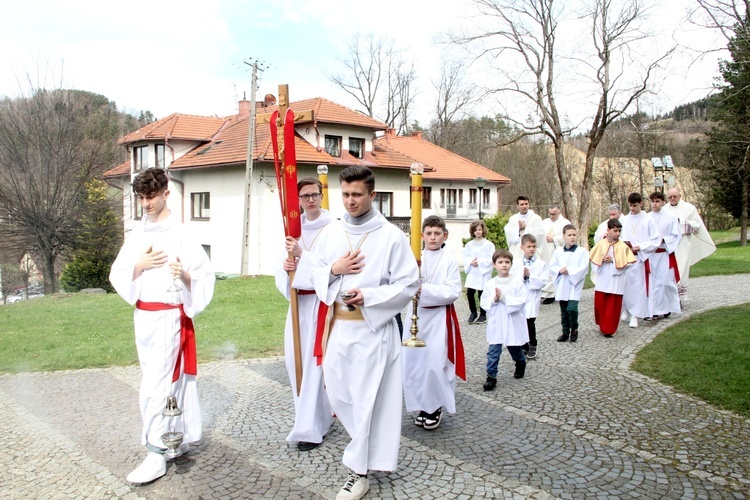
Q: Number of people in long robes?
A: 11